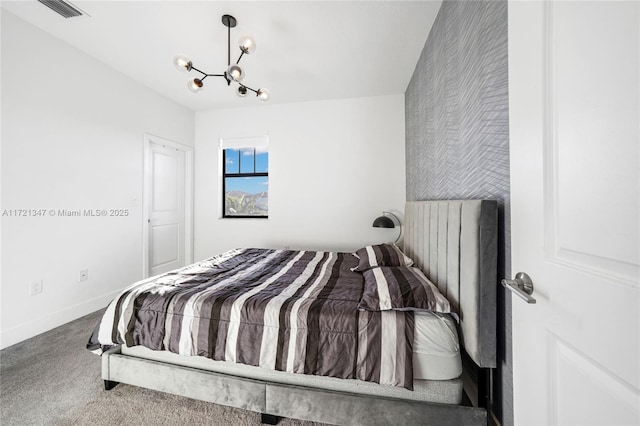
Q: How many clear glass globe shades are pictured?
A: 6